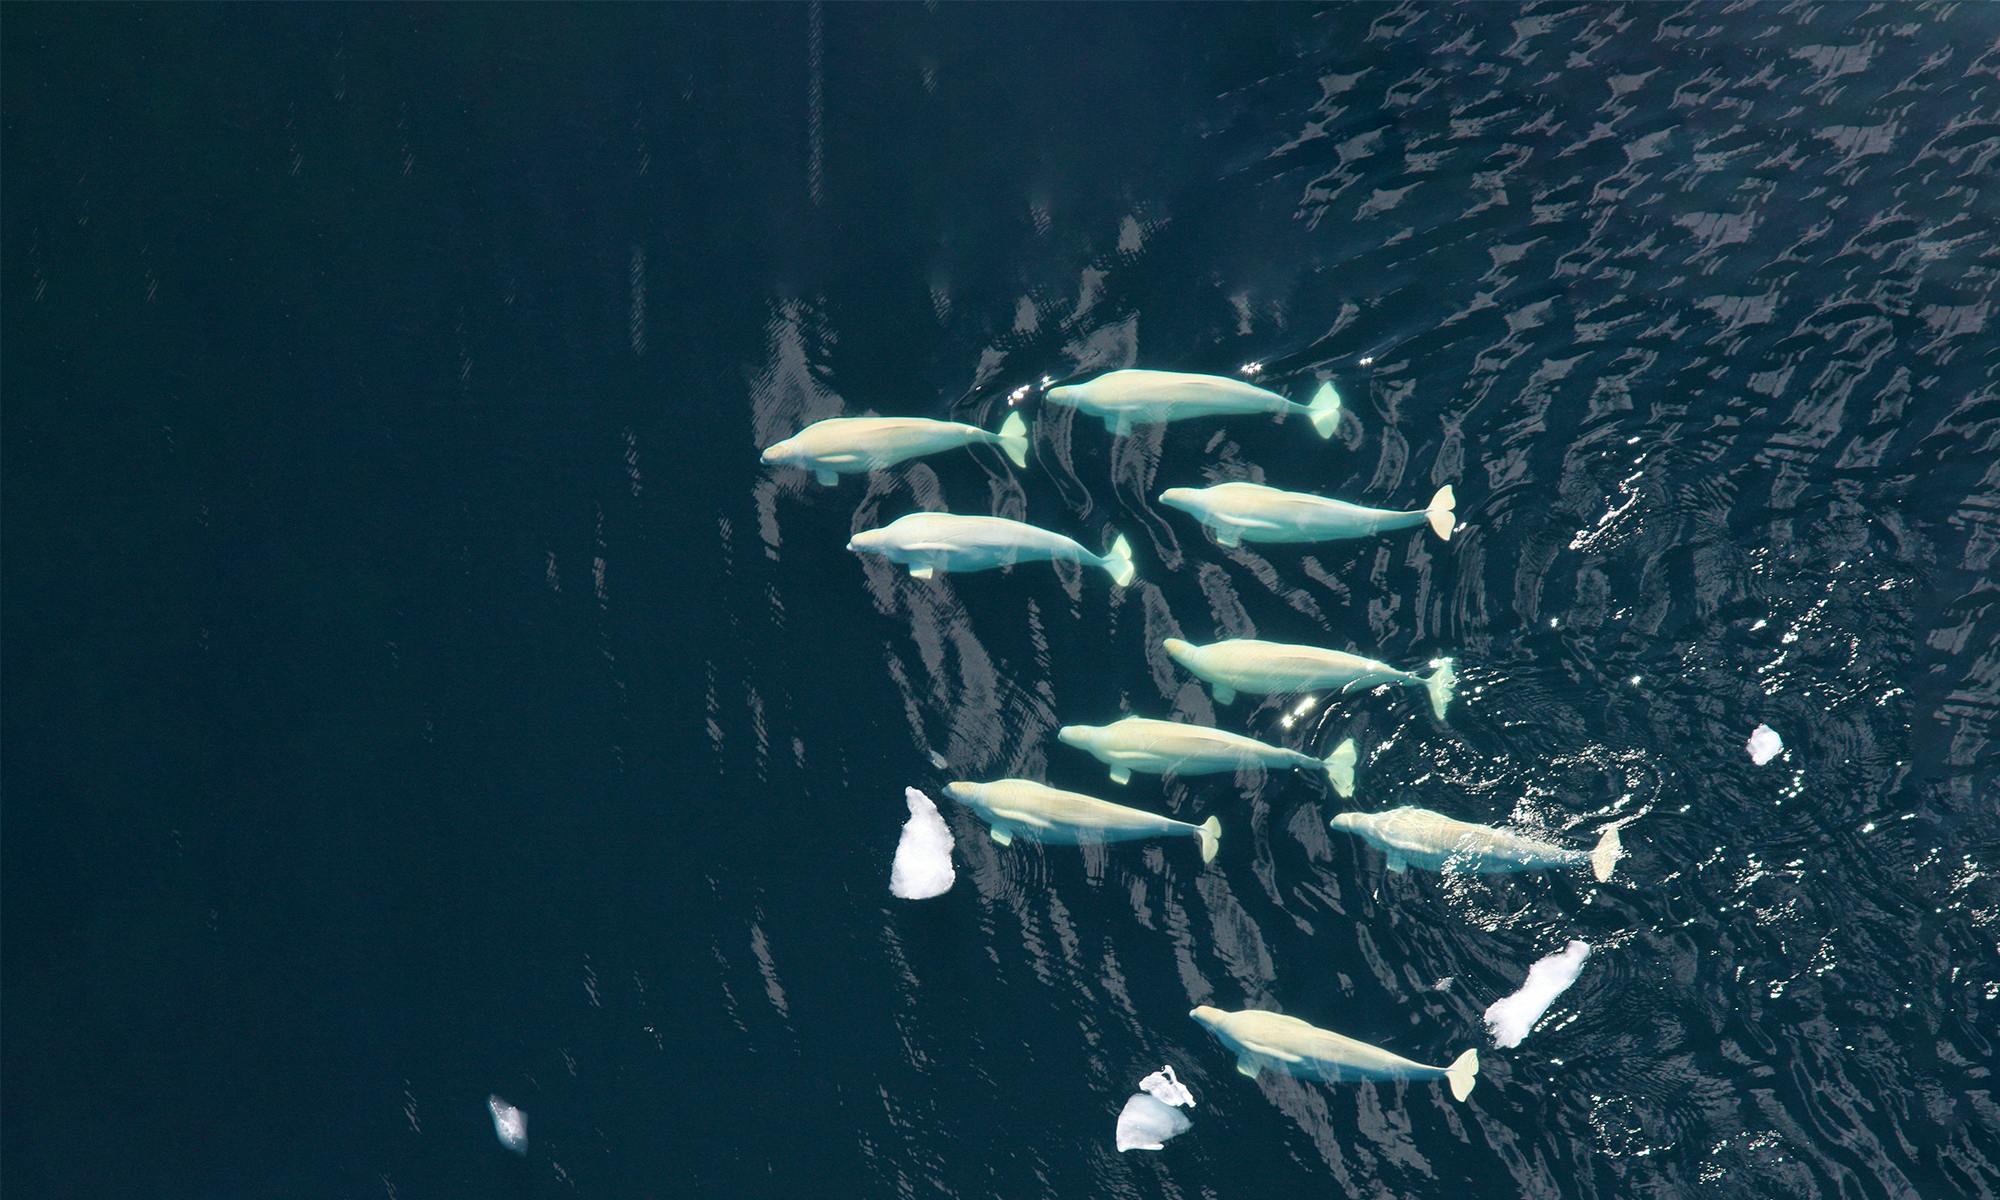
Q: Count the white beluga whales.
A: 9